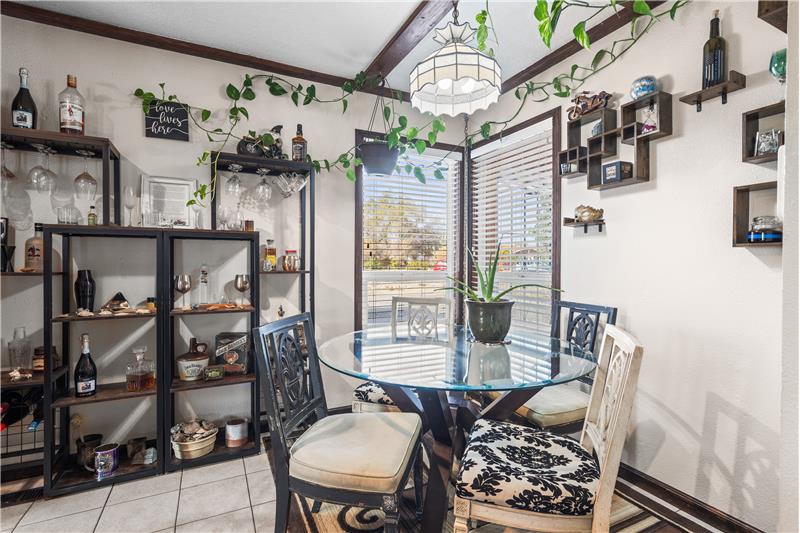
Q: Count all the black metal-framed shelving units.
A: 4